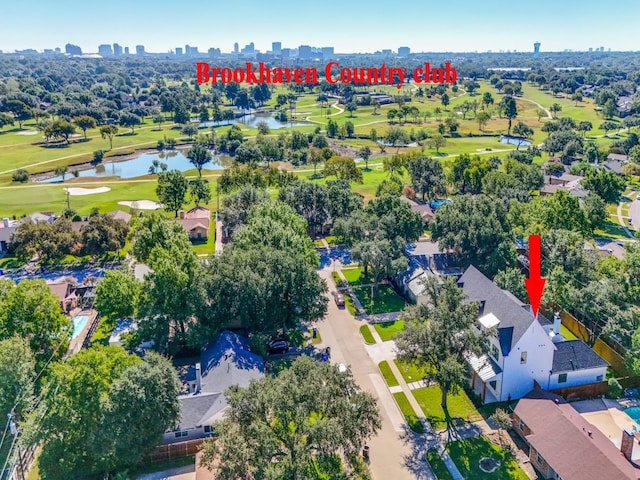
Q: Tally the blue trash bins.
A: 2